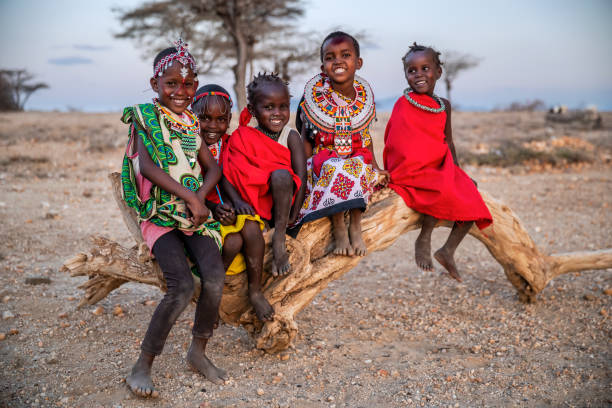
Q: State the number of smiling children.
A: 5